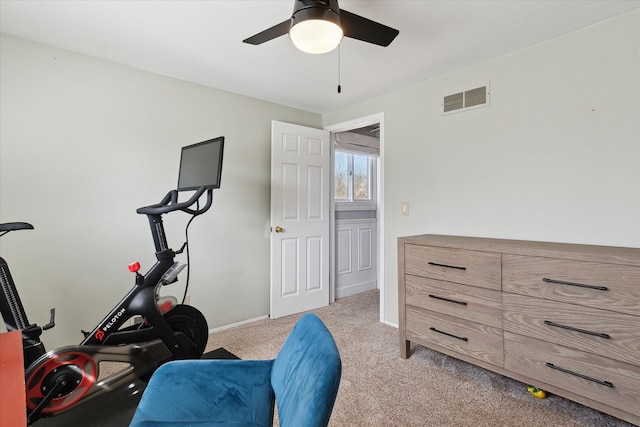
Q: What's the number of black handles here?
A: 6